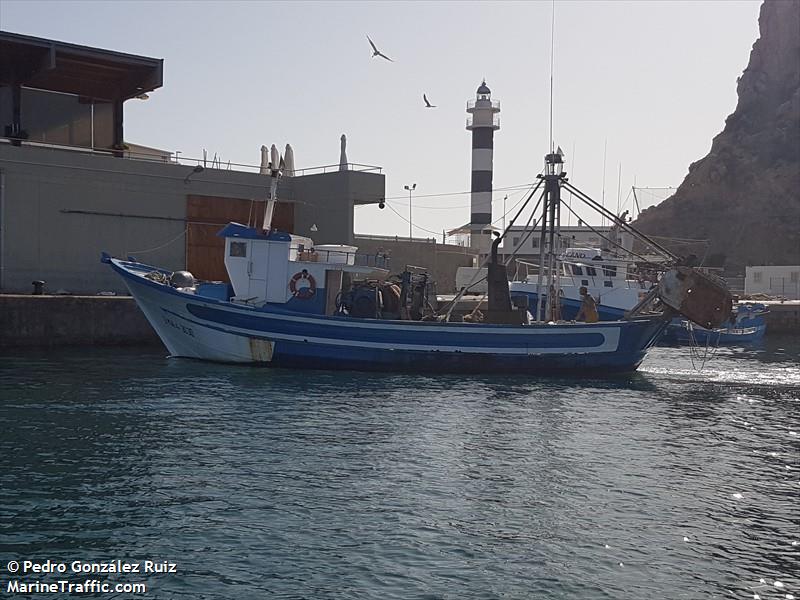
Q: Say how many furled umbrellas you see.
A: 4